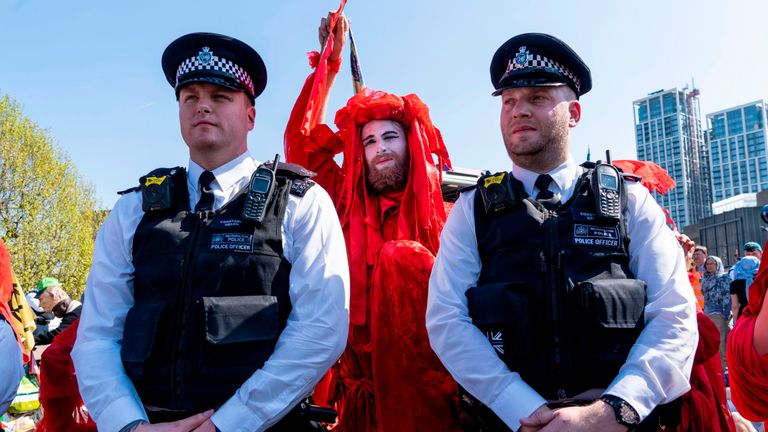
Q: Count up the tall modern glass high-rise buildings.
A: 2